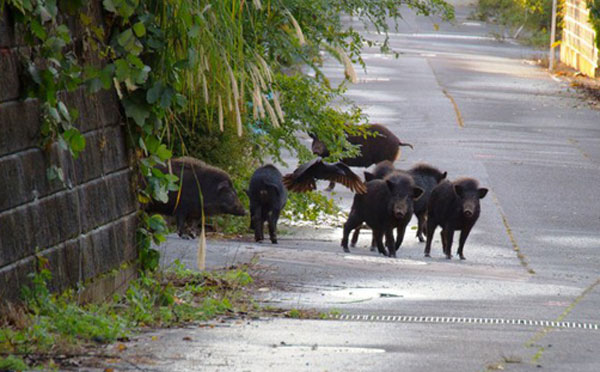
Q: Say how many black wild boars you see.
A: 7